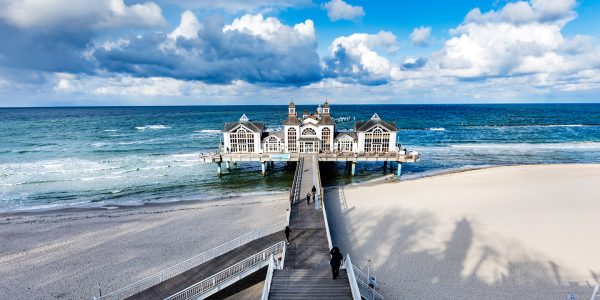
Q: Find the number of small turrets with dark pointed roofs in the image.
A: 2